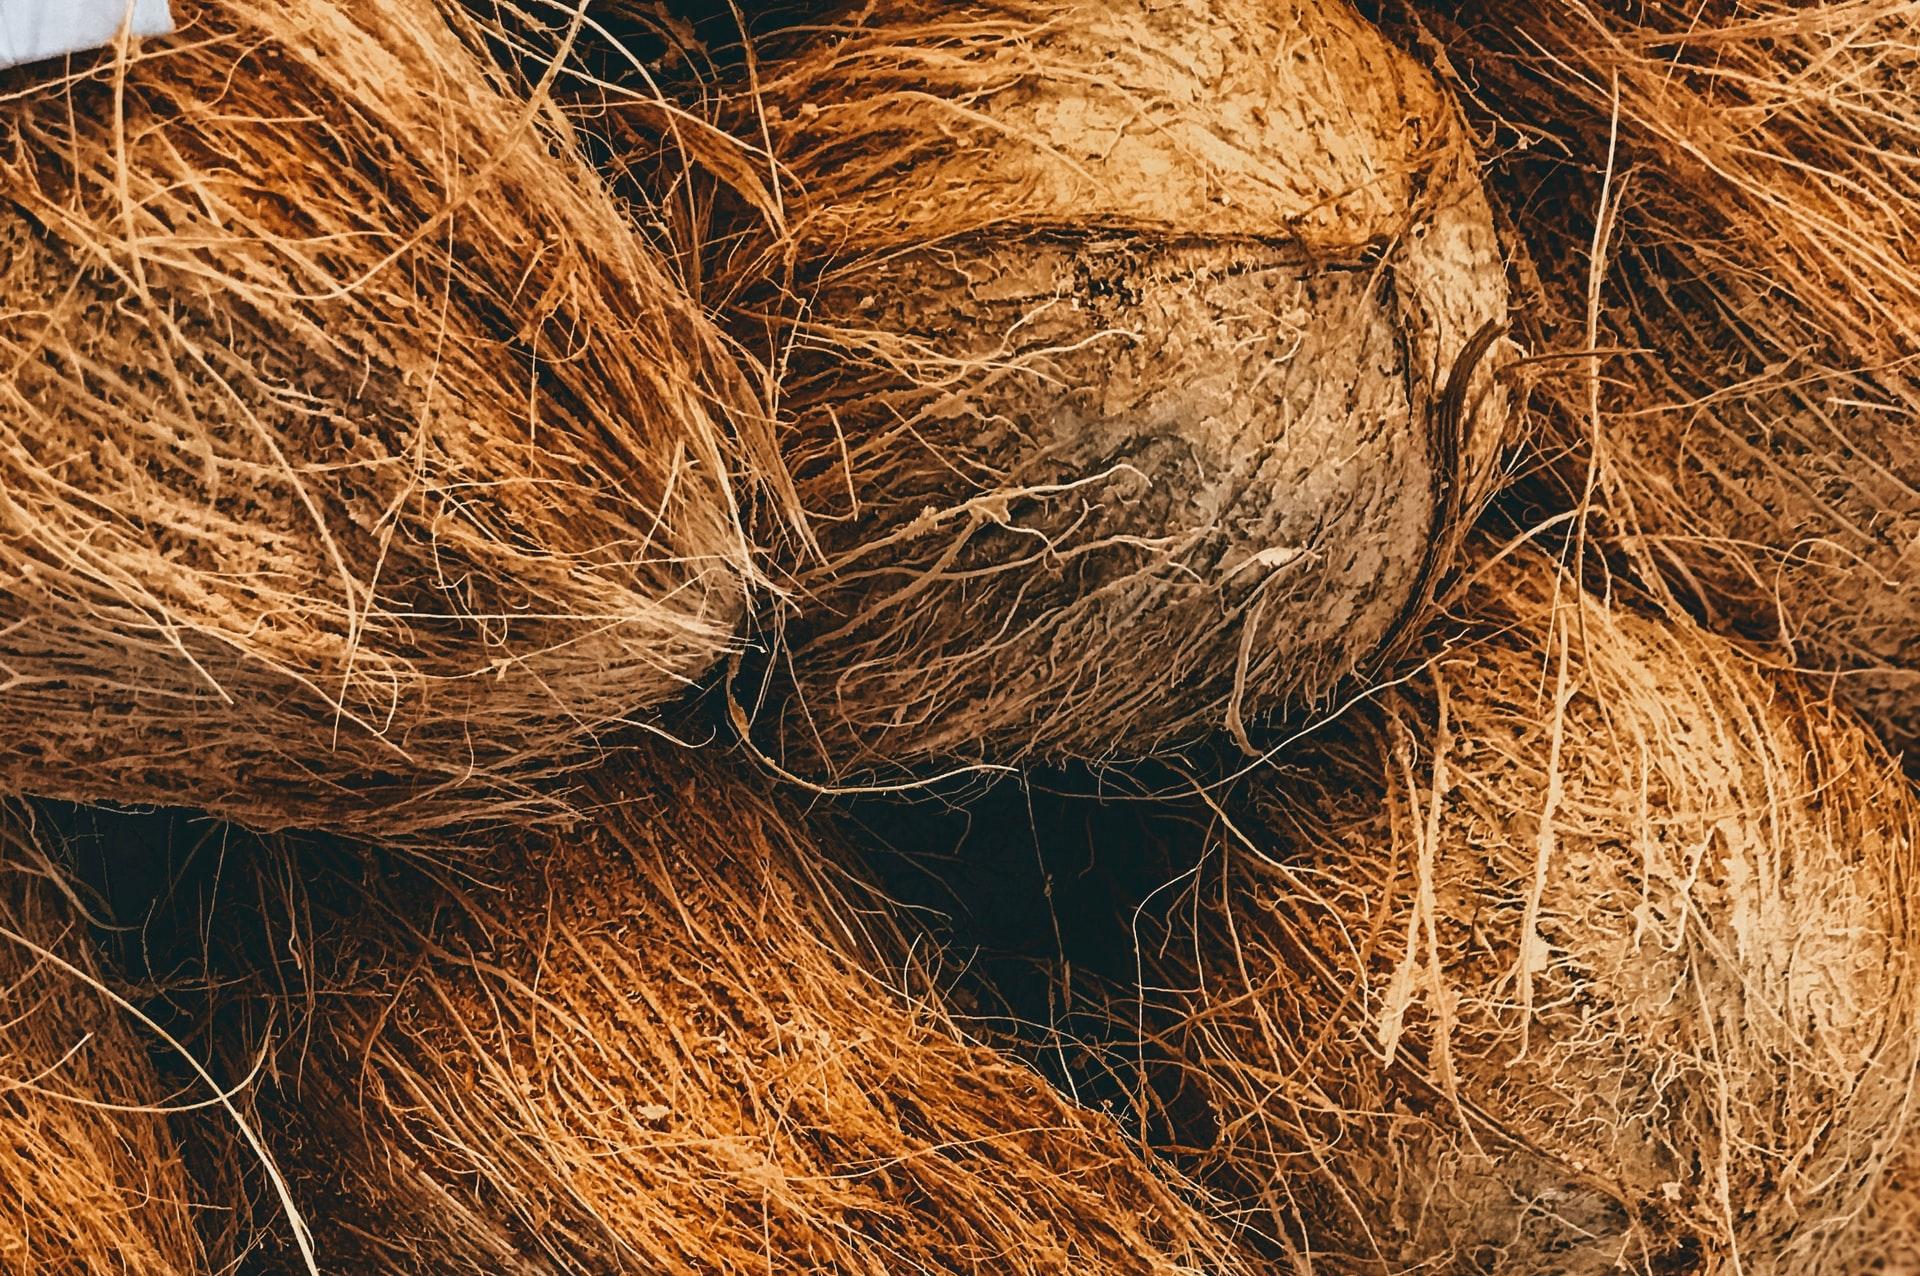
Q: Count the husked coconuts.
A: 6